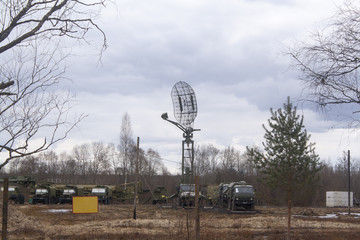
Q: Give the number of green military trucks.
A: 7